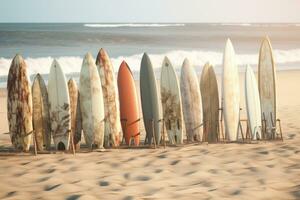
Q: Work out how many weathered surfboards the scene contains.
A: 14